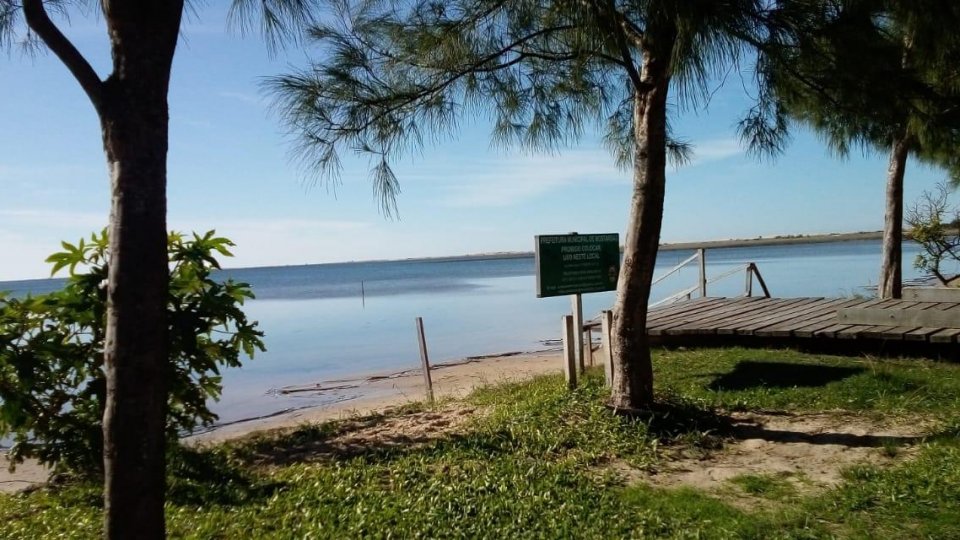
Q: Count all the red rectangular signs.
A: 0